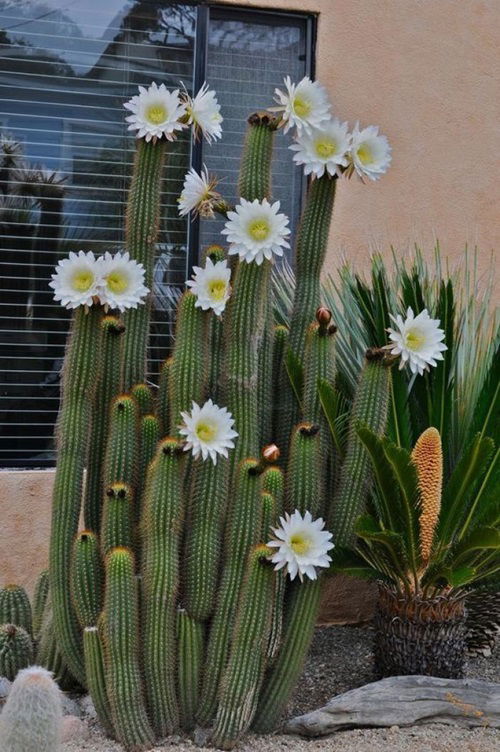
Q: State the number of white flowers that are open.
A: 13